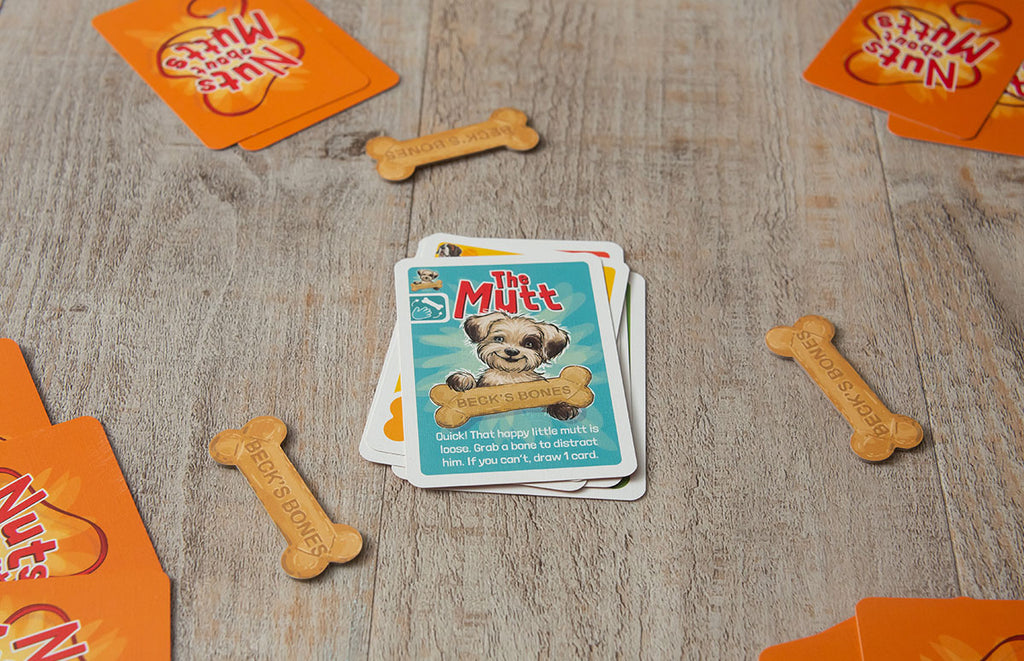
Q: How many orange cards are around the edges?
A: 9